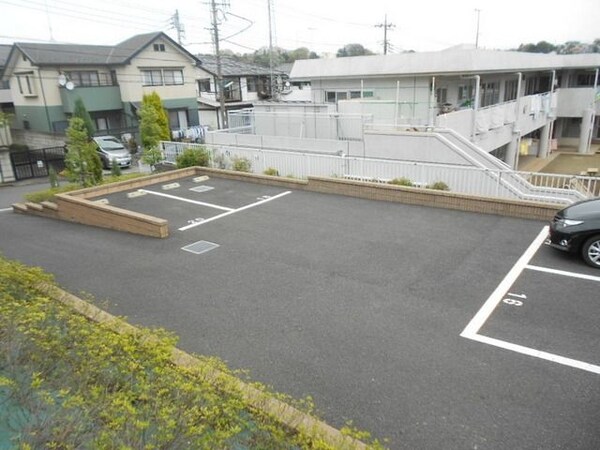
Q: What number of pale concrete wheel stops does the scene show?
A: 4